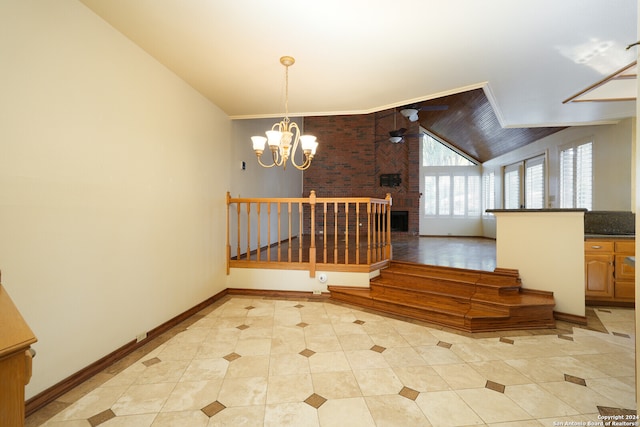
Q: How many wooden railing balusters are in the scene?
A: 15